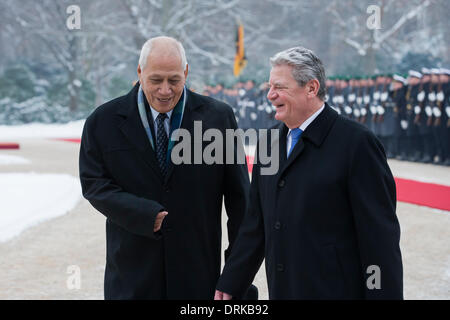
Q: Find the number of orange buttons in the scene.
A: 0